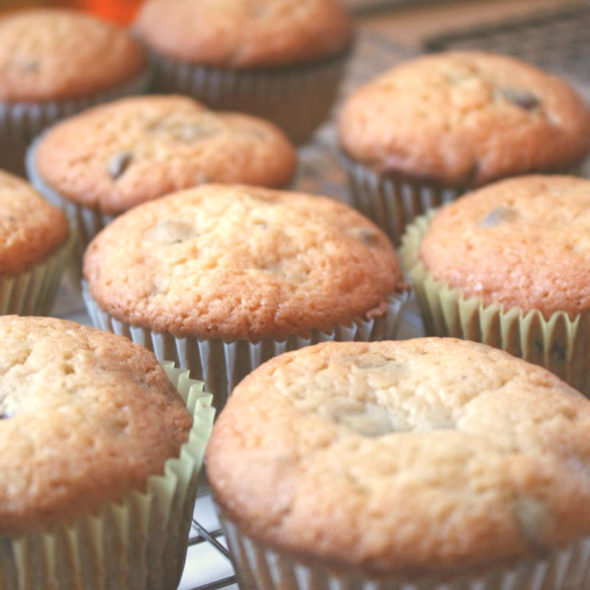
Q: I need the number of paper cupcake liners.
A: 9